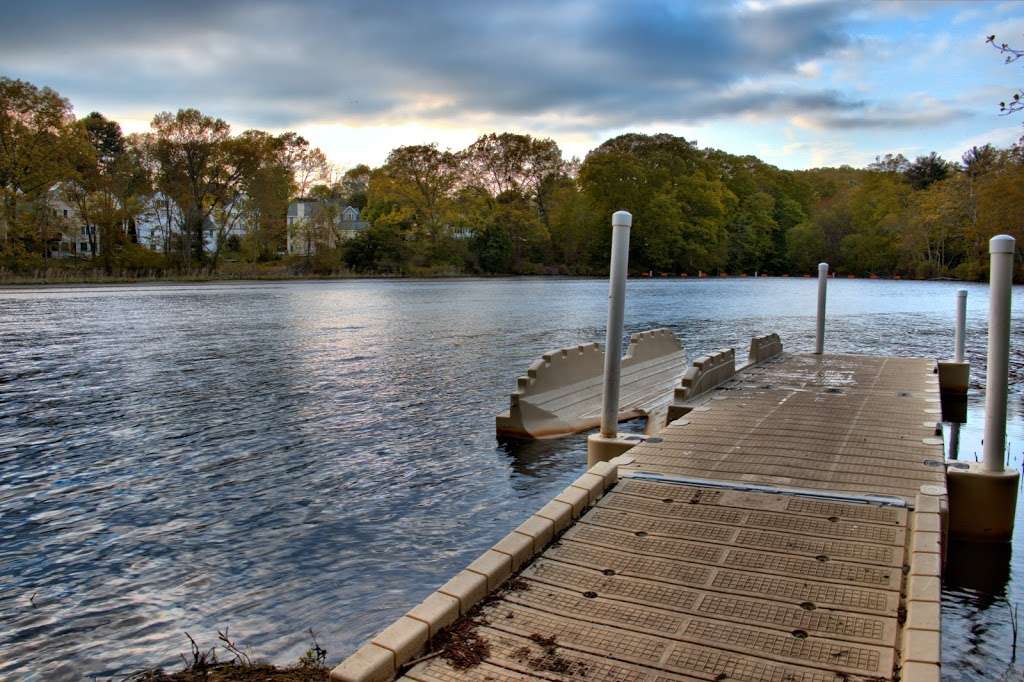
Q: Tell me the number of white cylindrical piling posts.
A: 4